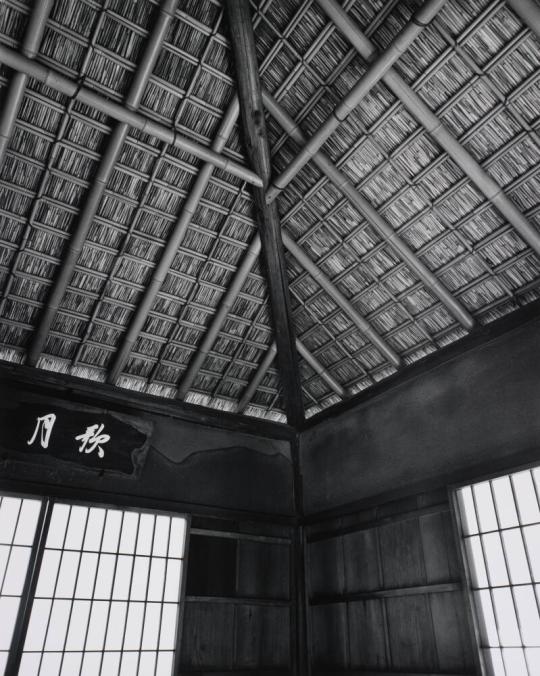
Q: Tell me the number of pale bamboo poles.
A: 12